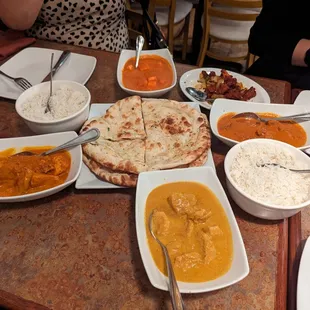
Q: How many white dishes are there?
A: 11